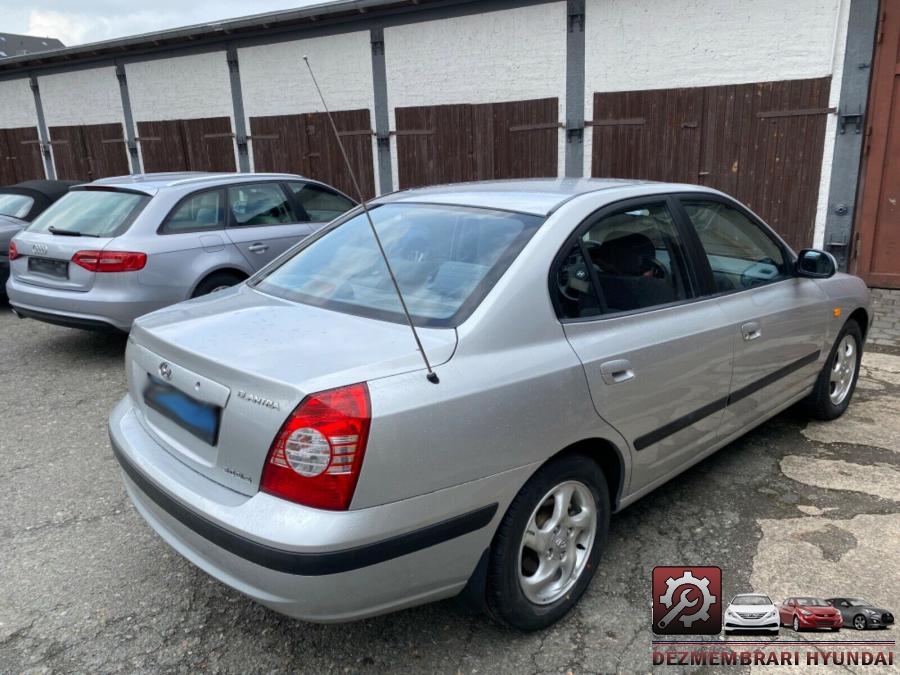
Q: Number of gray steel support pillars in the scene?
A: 6